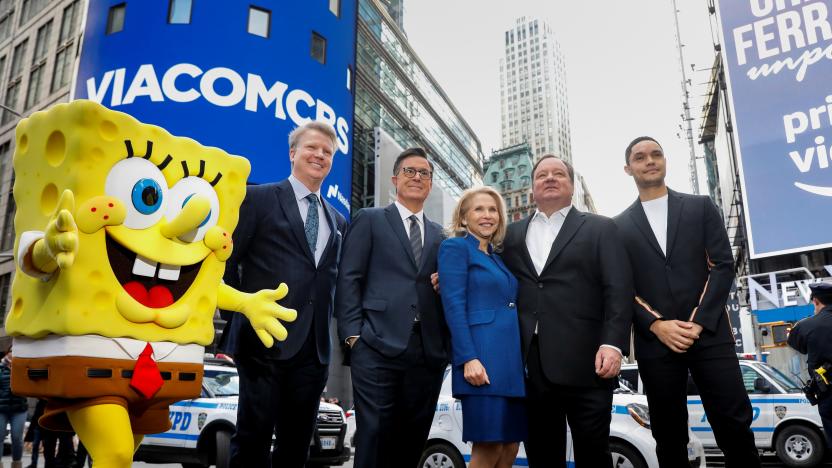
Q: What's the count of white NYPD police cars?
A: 3